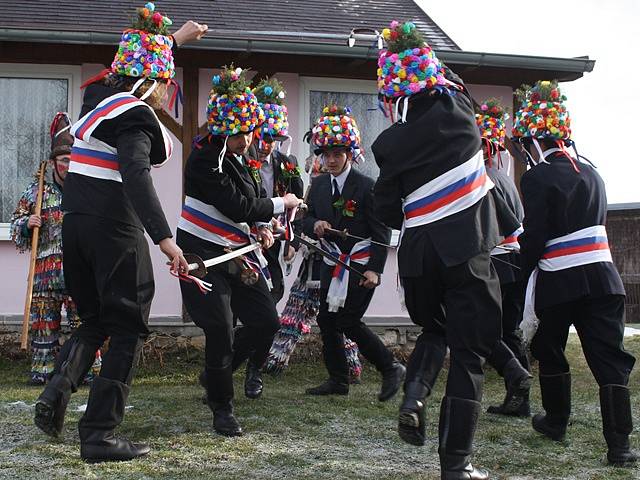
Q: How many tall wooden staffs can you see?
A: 1